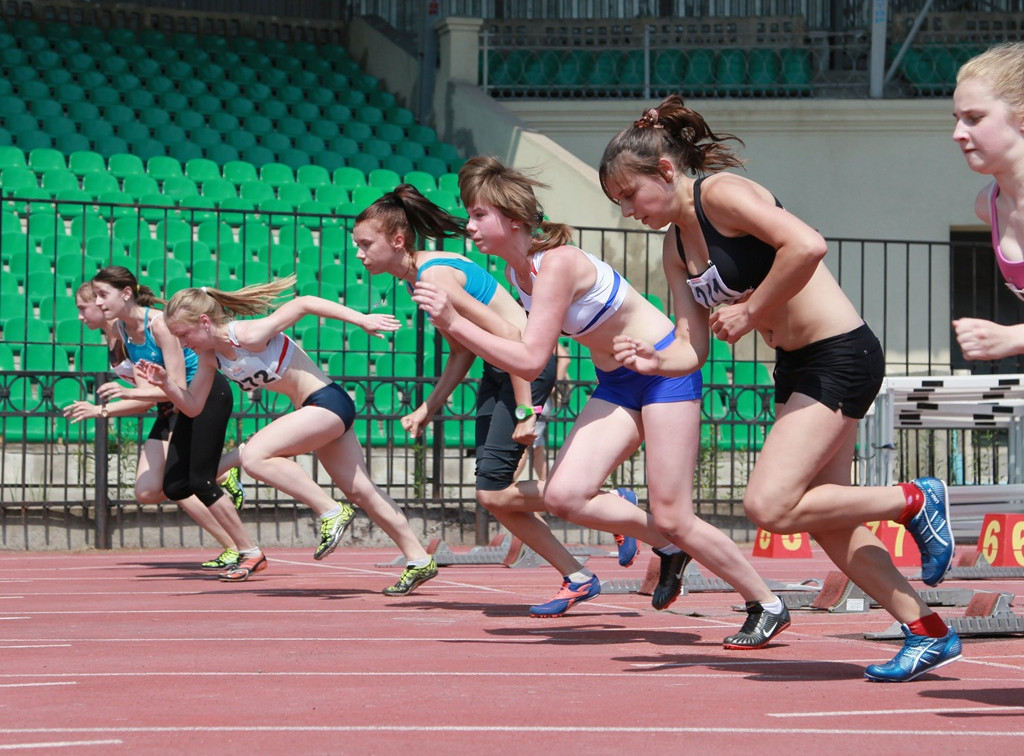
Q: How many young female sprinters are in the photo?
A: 7